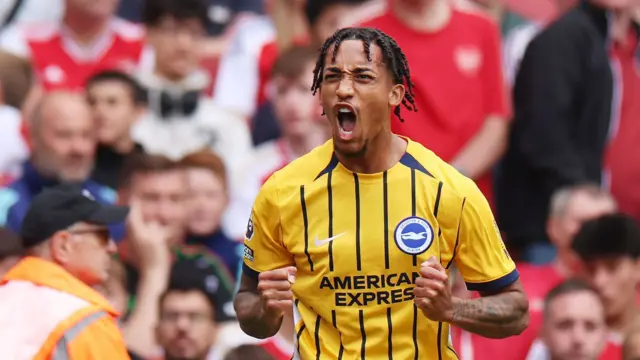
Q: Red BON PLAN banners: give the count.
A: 0